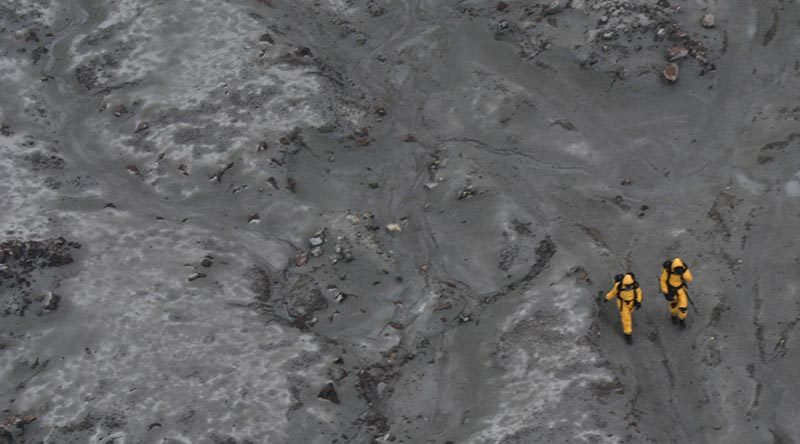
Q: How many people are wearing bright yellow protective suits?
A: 2